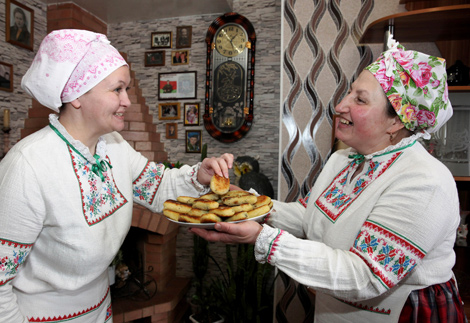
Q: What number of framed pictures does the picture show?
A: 11